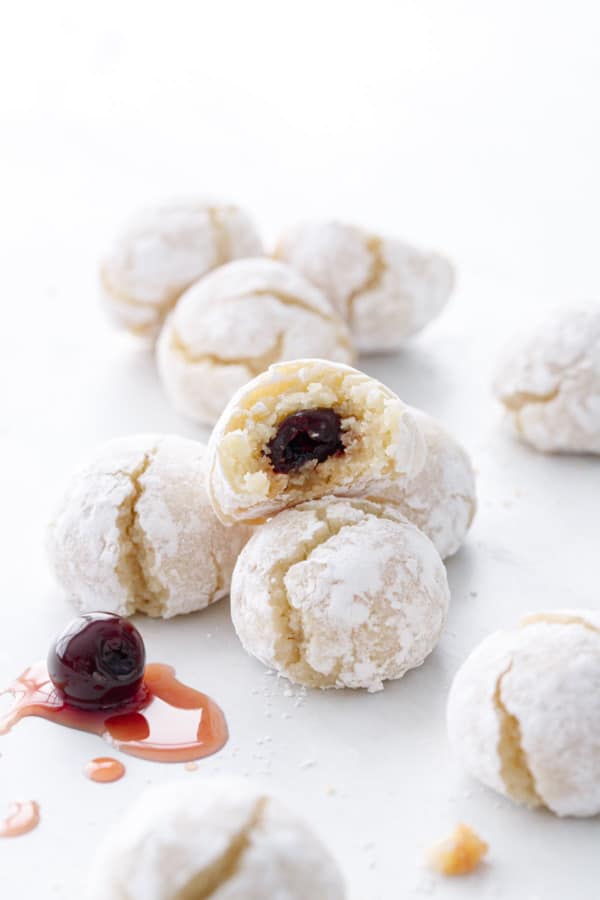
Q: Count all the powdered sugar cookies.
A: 10